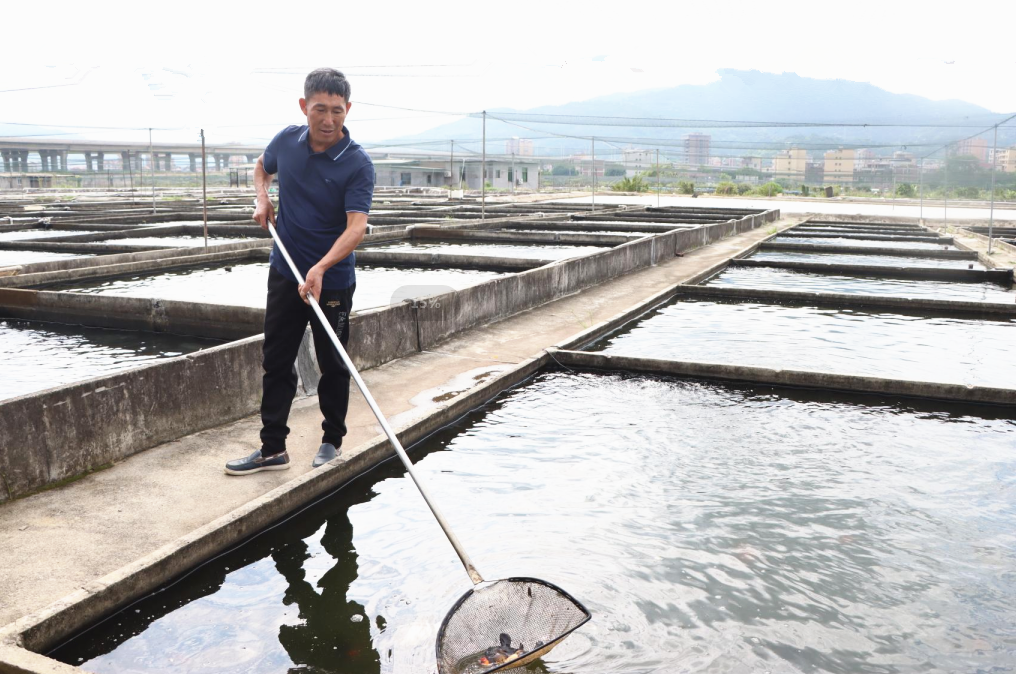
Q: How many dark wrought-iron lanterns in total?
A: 0